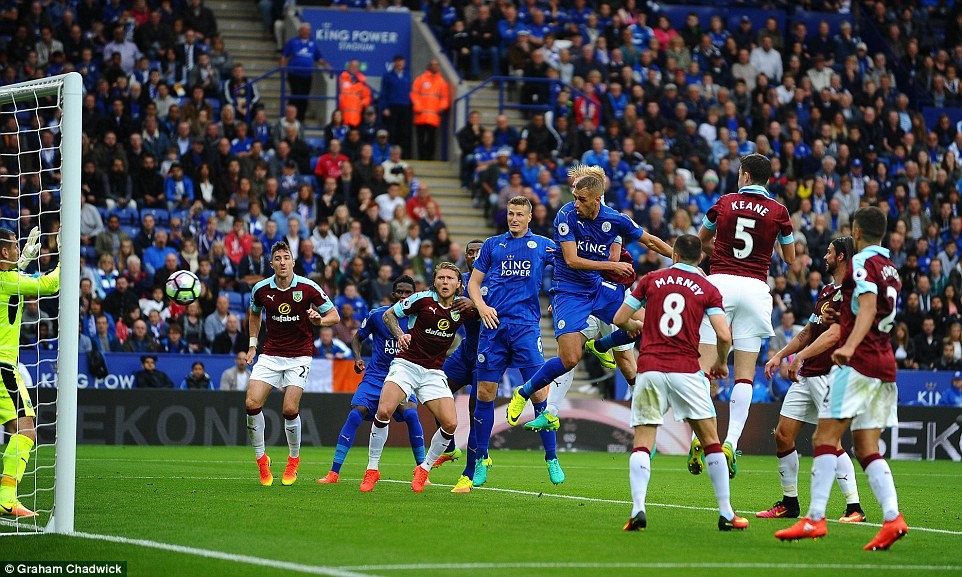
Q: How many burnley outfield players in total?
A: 7